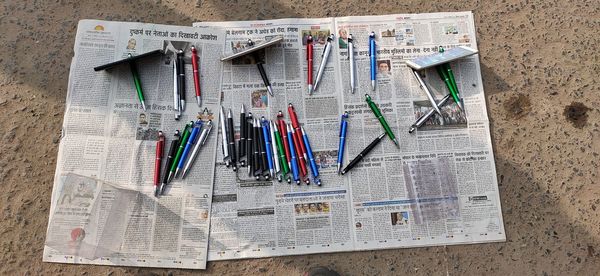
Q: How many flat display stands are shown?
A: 3